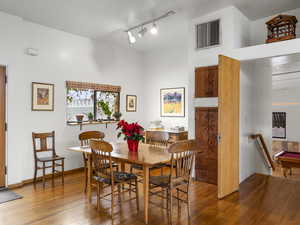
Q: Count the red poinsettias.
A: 1